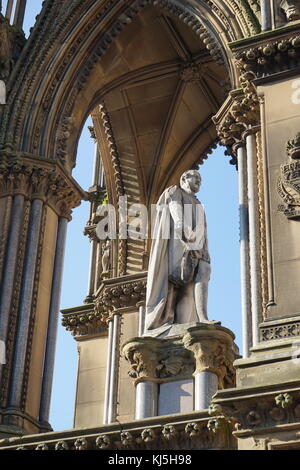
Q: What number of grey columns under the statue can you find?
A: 2